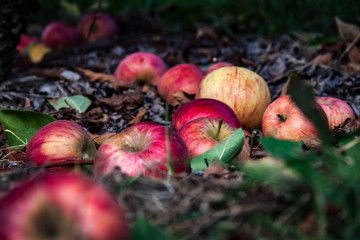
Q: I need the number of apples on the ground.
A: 14